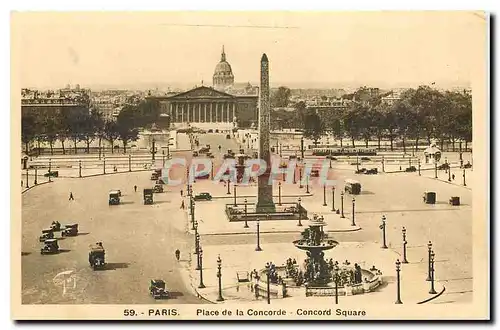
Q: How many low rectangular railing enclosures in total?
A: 1